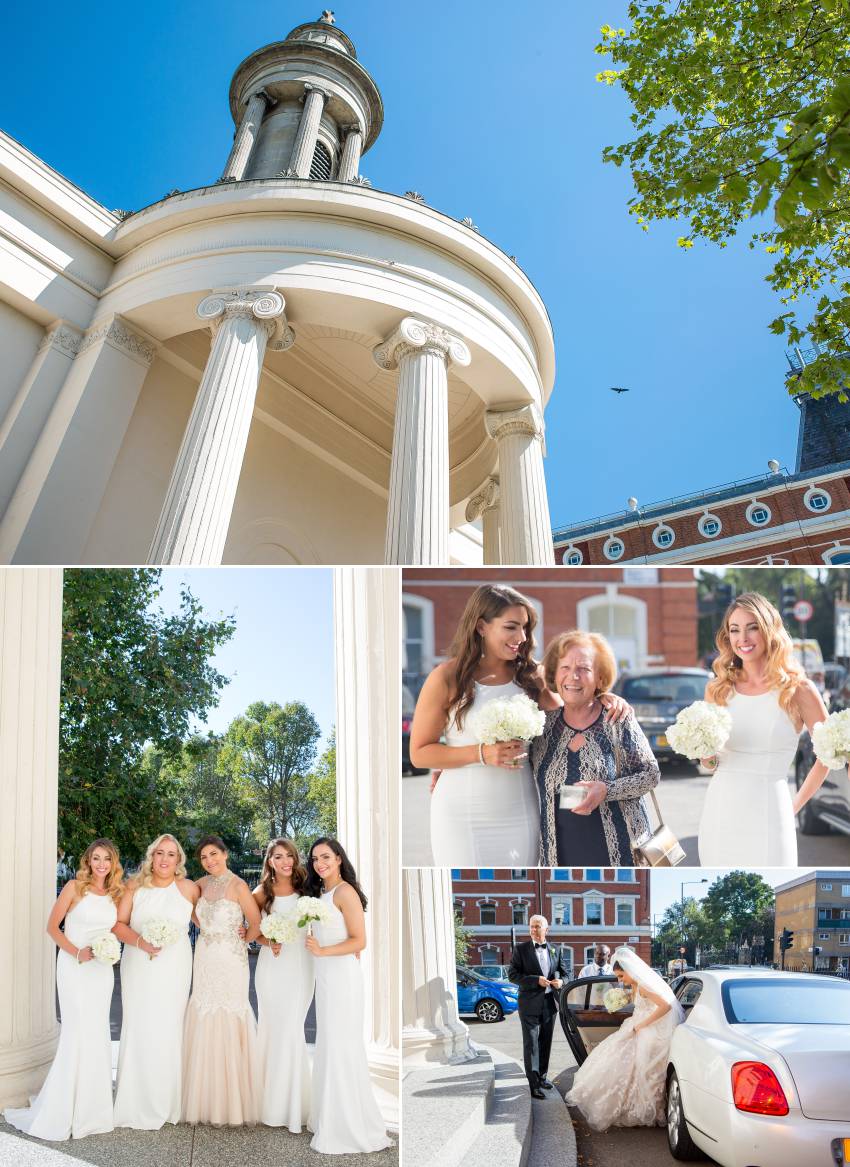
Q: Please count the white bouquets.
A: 8